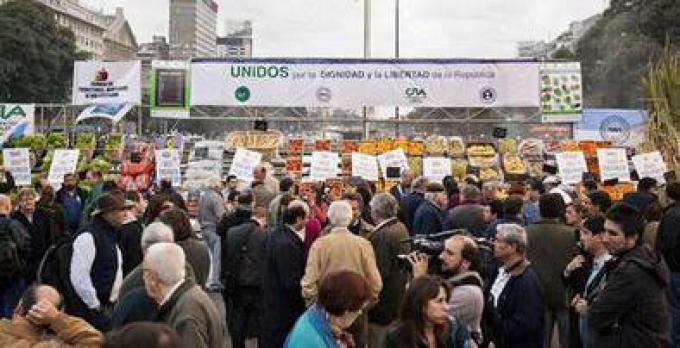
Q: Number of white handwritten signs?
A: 11